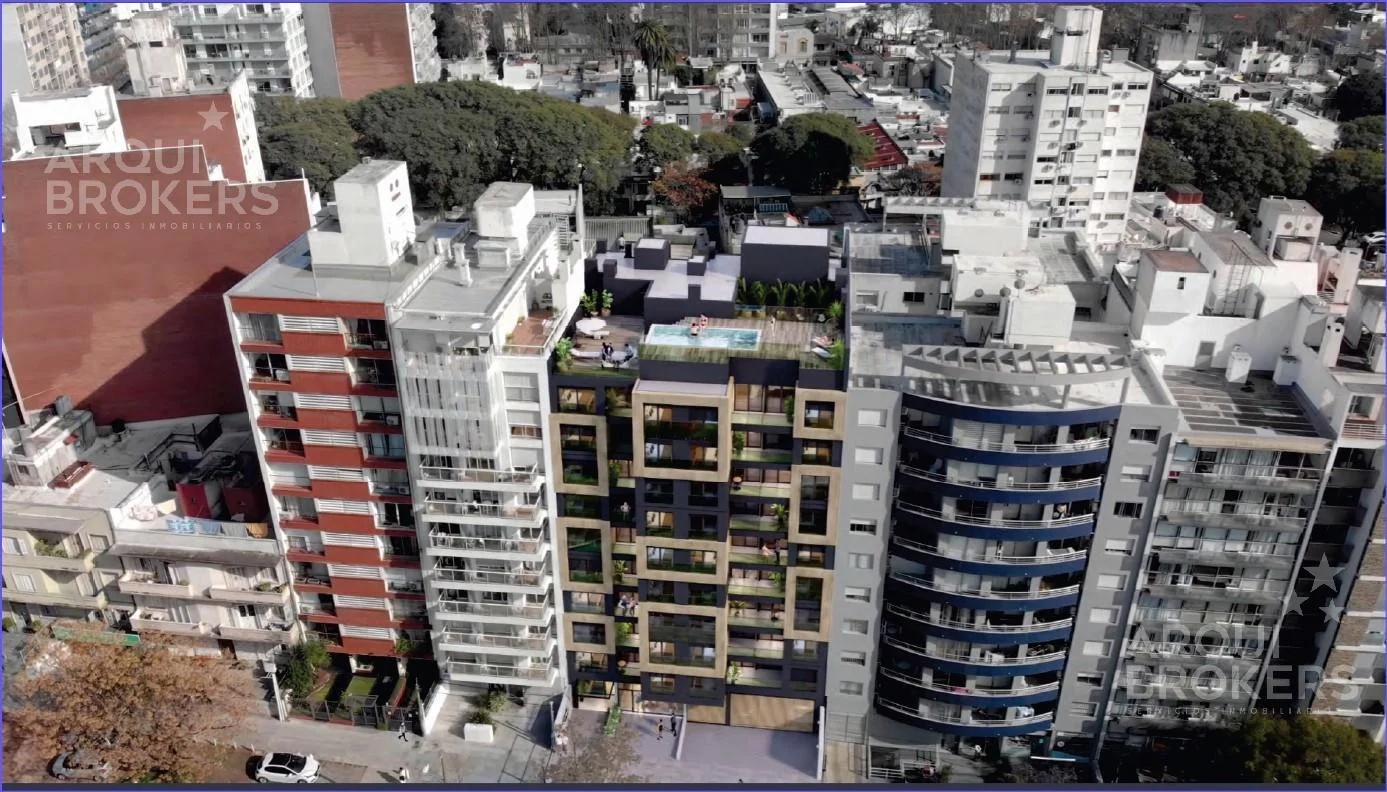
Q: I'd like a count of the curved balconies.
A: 9